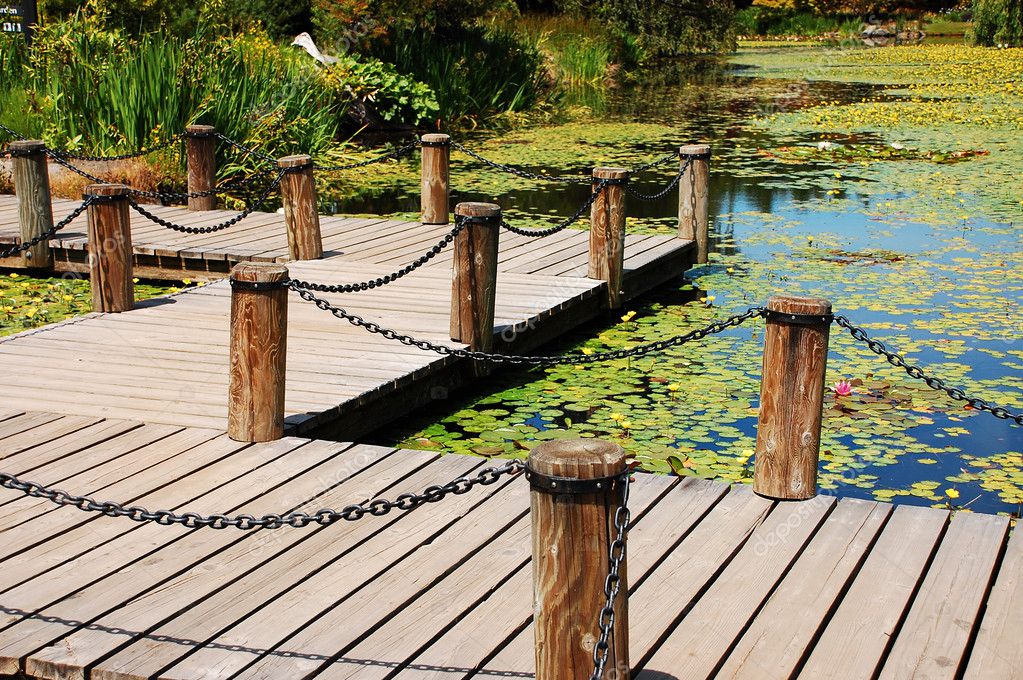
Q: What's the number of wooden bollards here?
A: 11